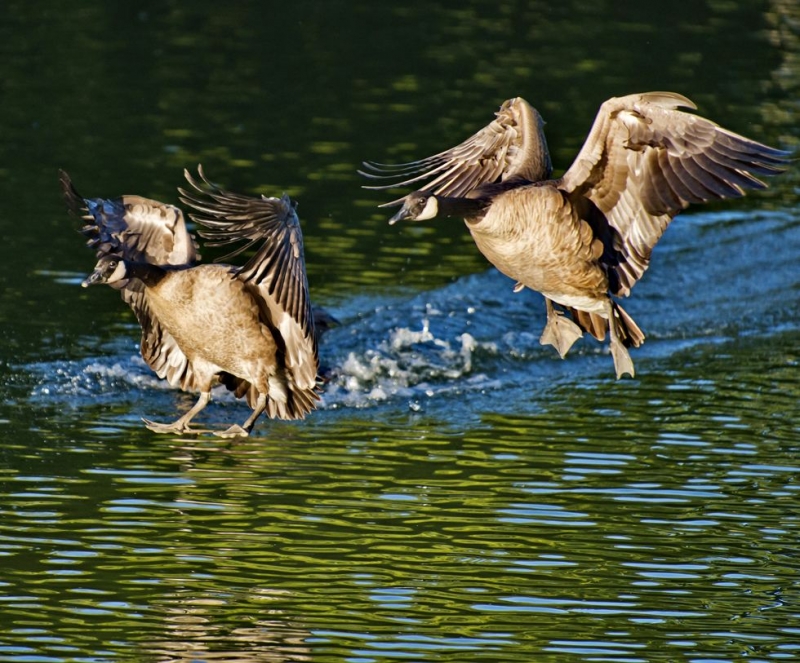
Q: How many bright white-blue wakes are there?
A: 1